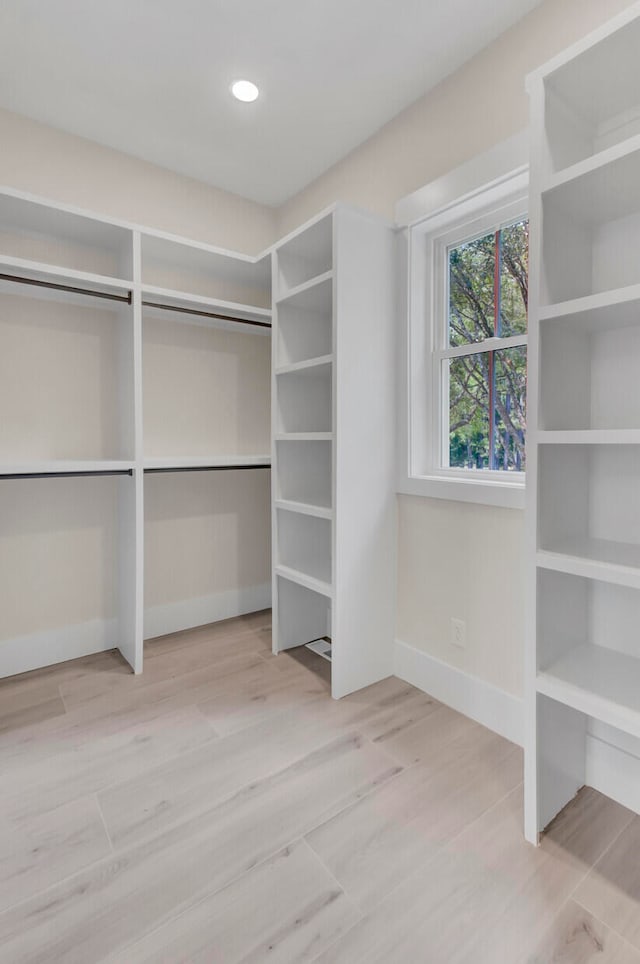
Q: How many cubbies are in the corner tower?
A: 6